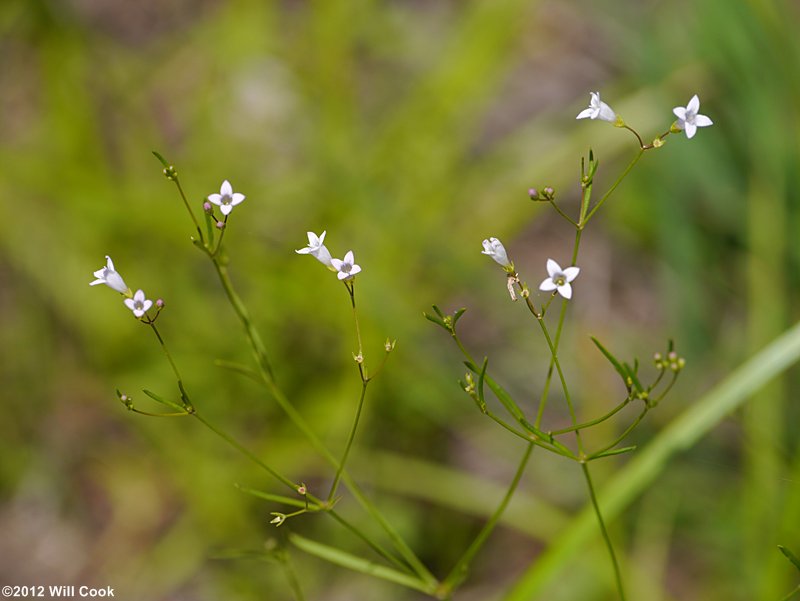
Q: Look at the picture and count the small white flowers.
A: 9